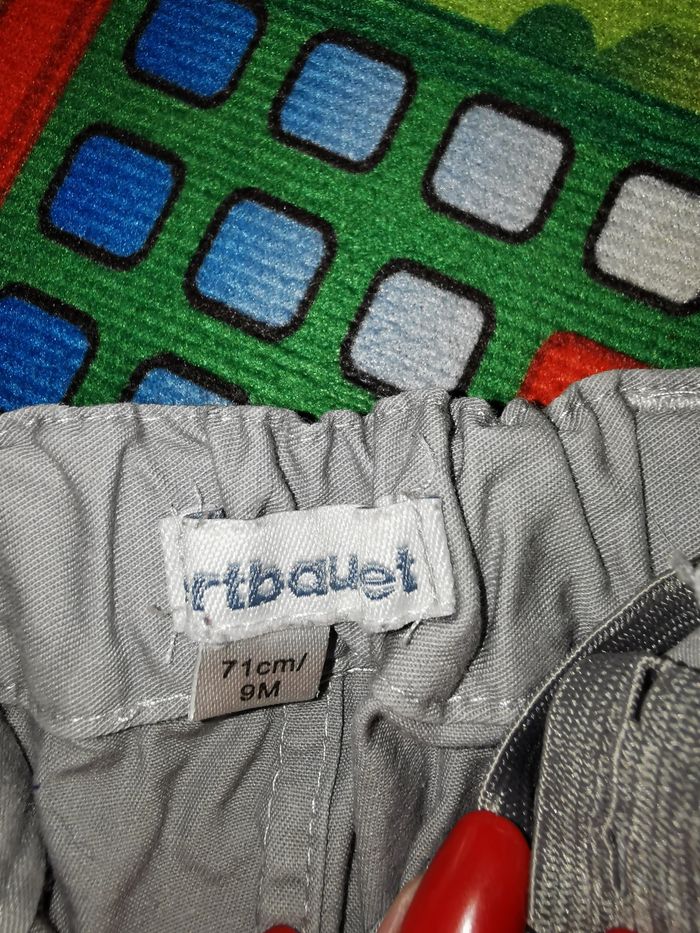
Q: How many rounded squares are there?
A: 9